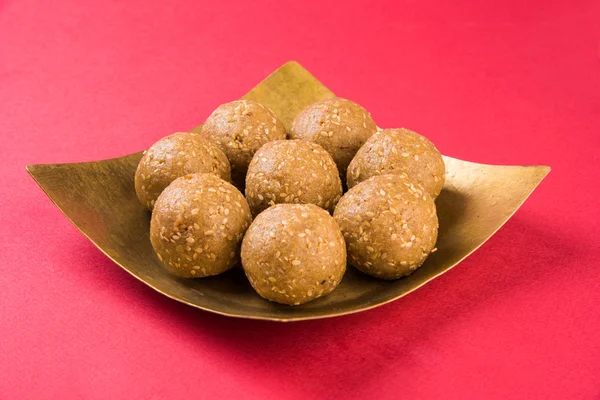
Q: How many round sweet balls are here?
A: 8